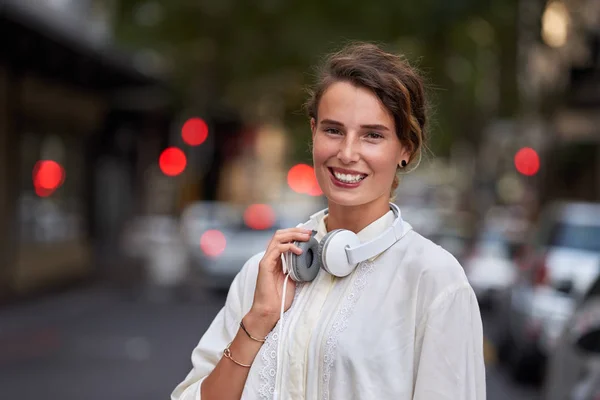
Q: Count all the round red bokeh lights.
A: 7